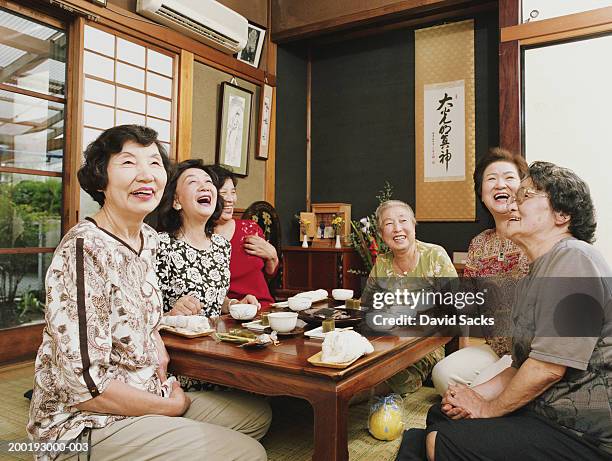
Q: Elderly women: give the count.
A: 6